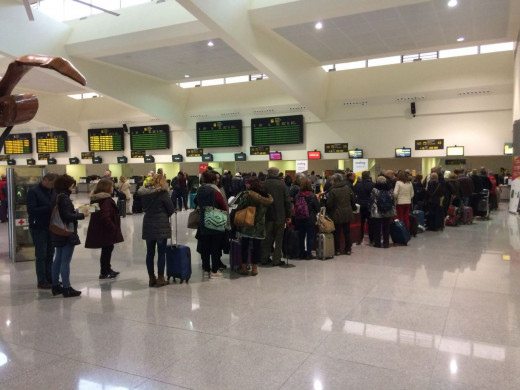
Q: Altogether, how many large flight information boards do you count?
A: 6